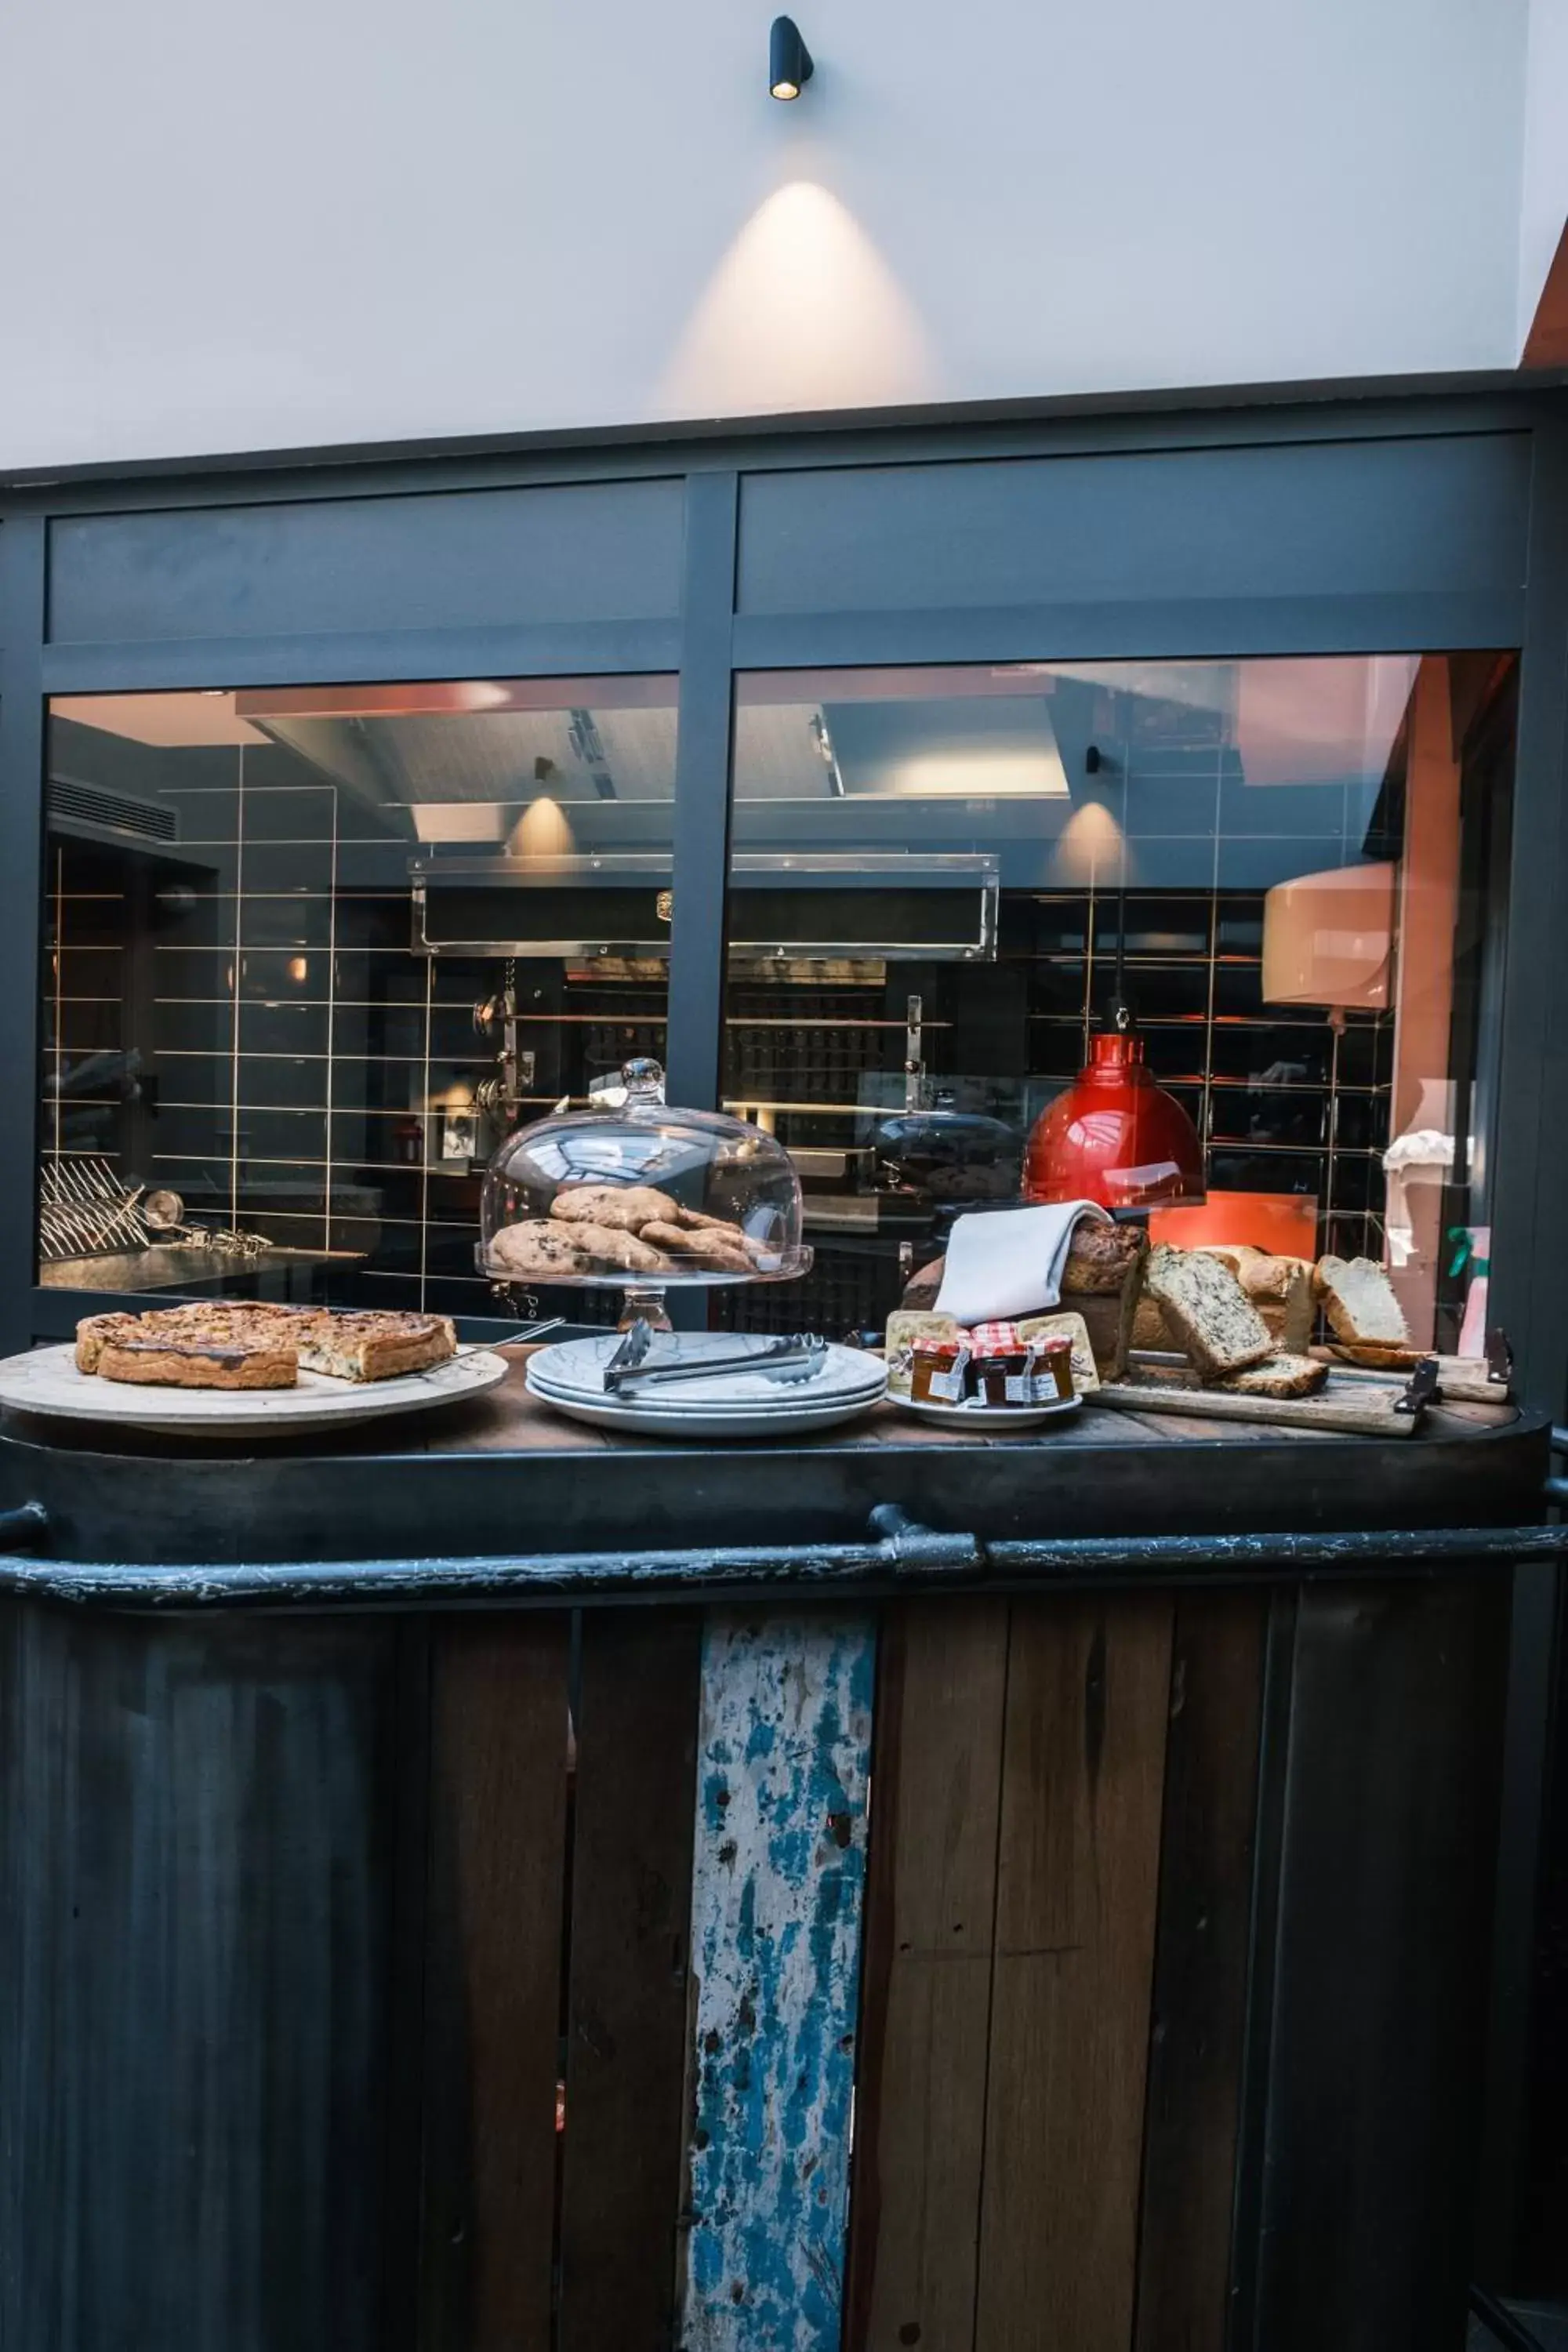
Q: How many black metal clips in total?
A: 2